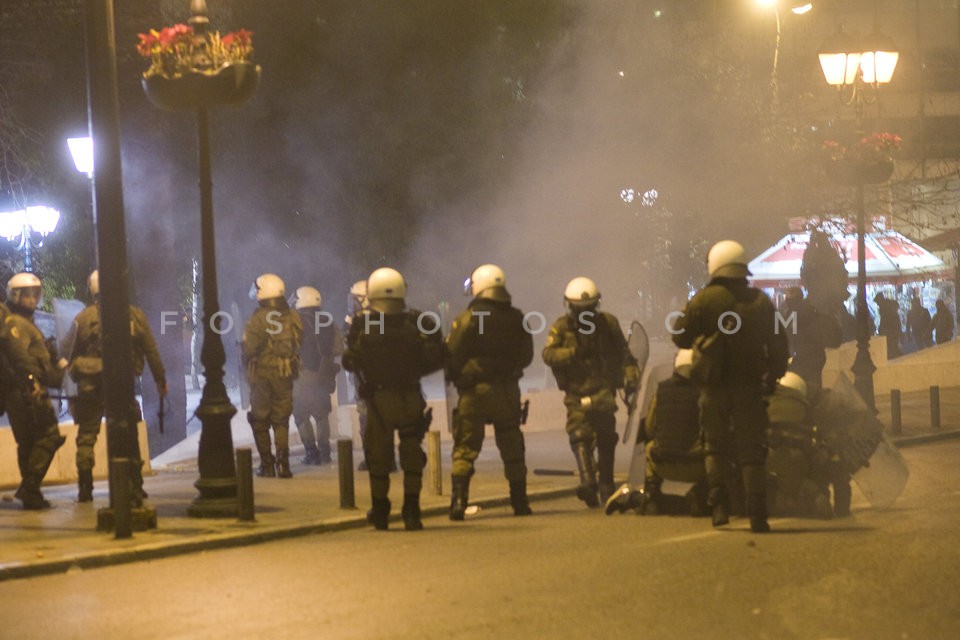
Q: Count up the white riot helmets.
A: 11